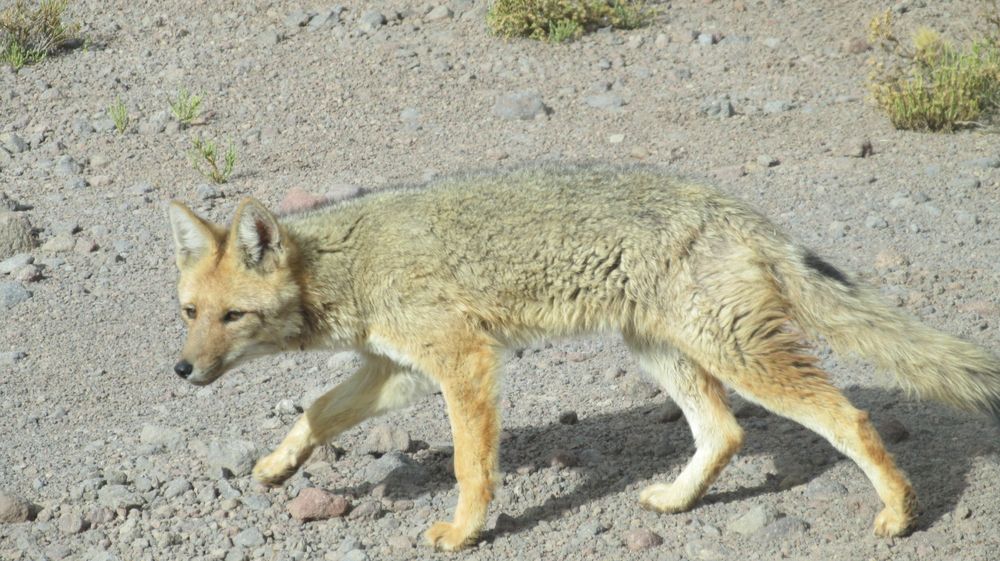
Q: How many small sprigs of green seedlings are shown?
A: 3